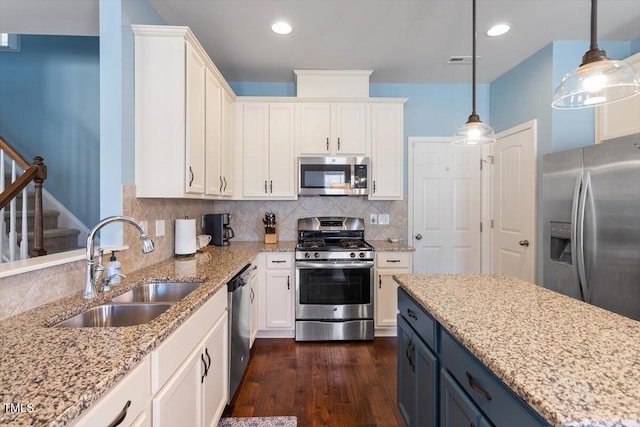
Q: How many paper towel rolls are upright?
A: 1